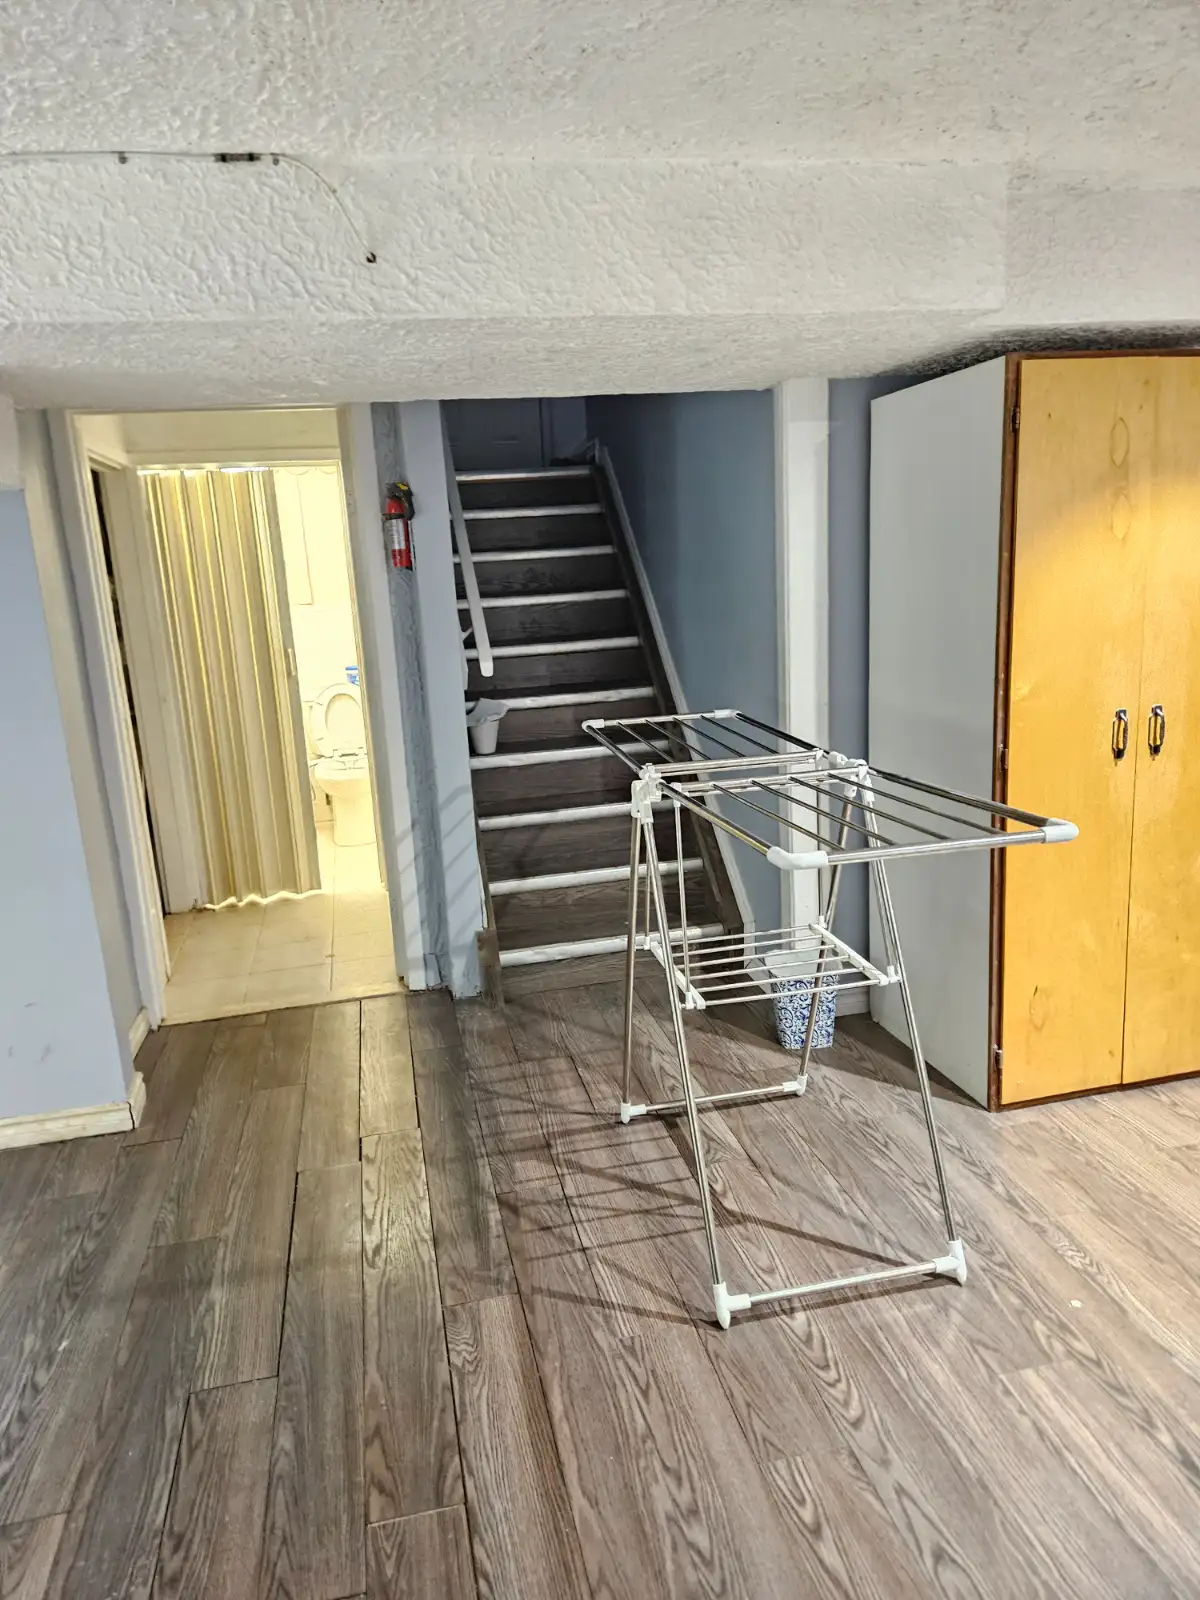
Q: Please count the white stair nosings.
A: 10